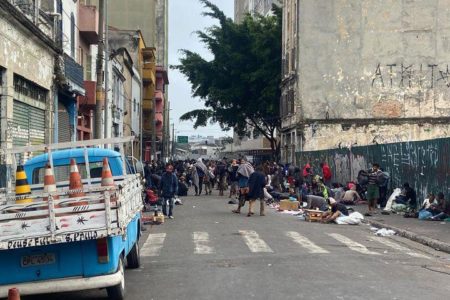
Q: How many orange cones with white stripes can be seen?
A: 3